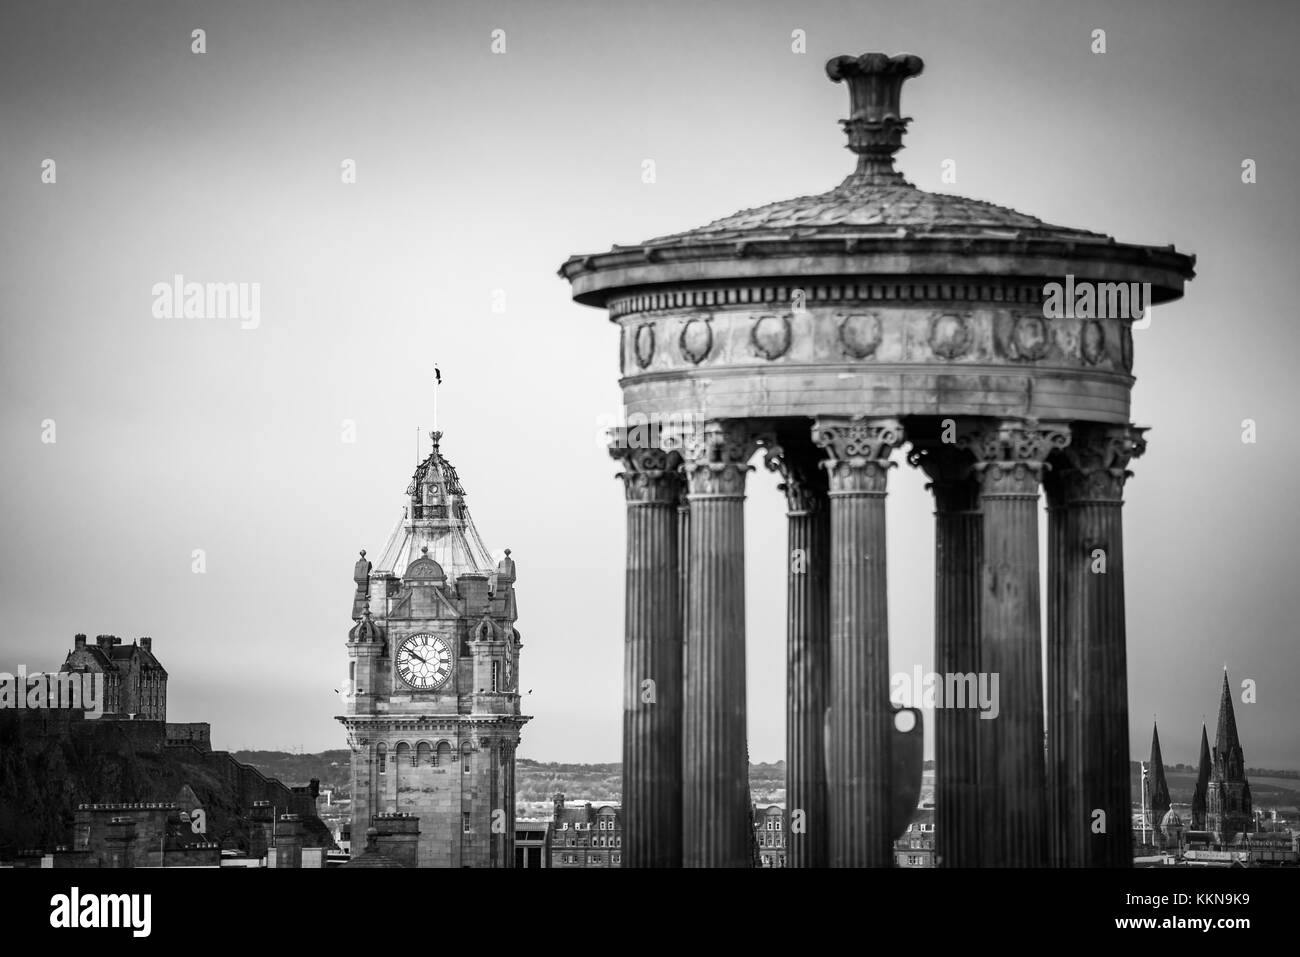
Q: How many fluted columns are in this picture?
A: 9